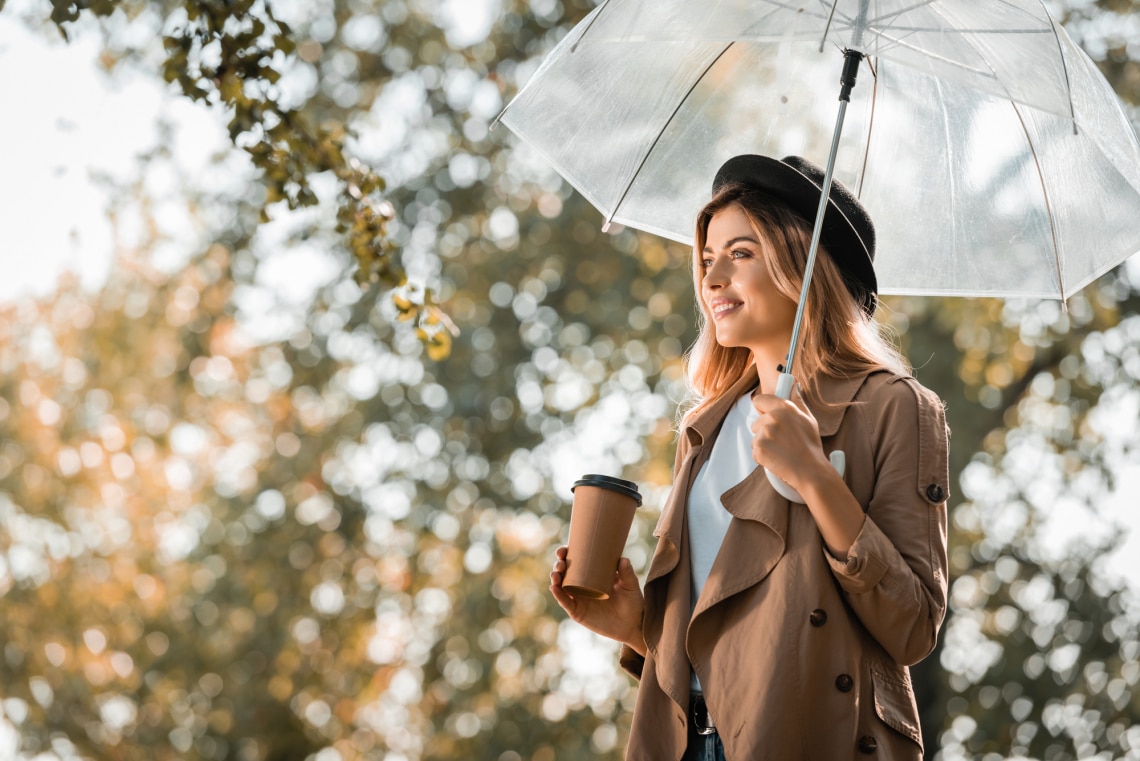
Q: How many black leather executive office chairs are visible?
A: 0